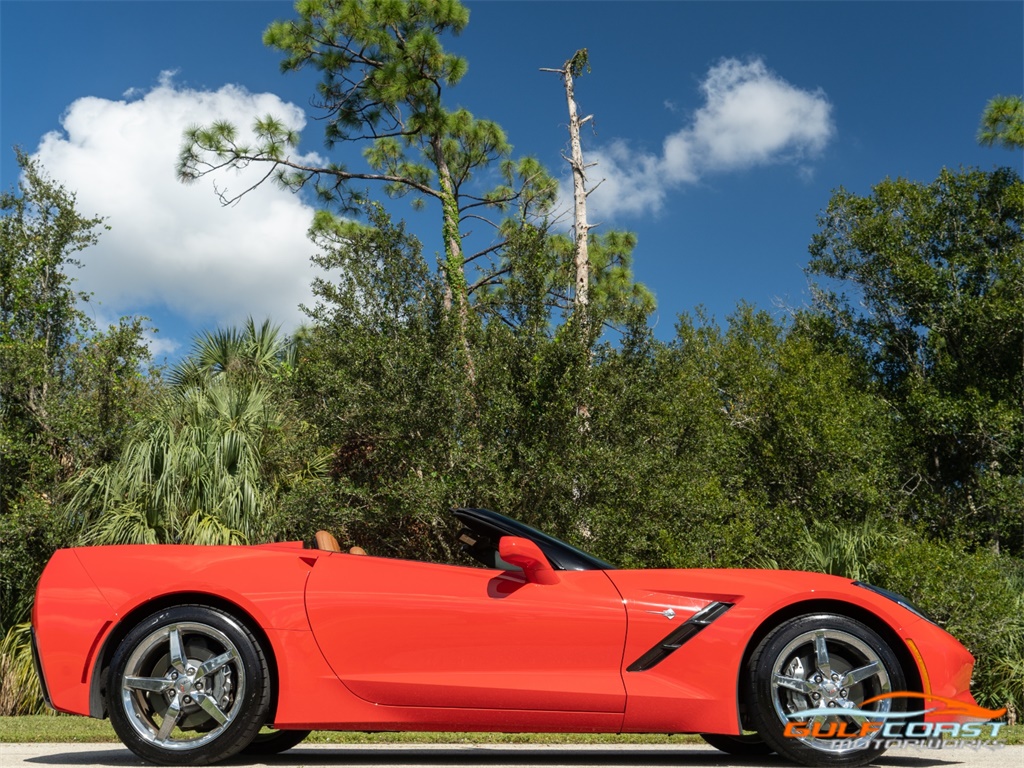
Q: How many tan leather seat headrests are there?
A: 2